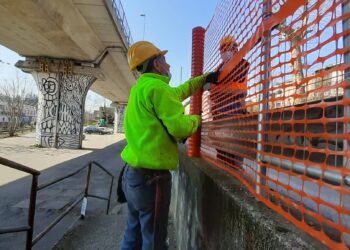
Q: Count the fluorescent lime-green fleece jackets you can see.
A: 1